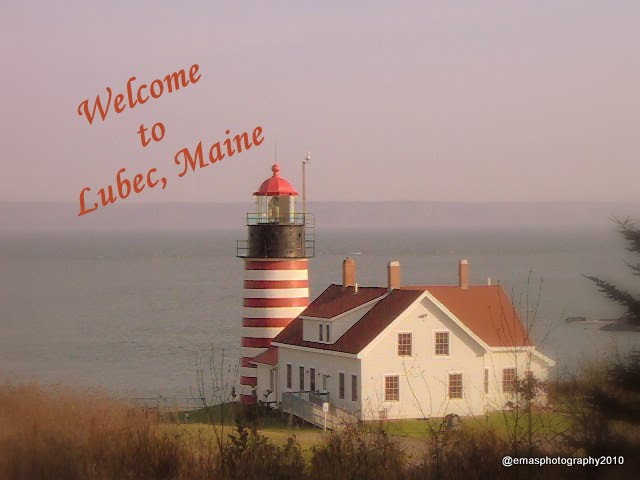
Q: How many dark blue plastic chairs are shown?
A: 0